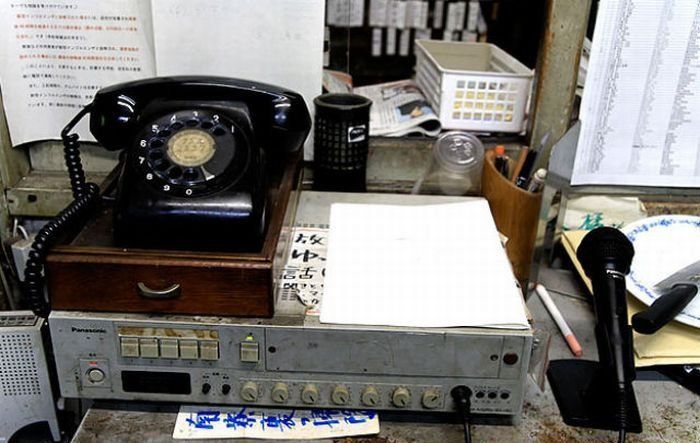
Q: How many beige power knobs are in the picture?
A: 7